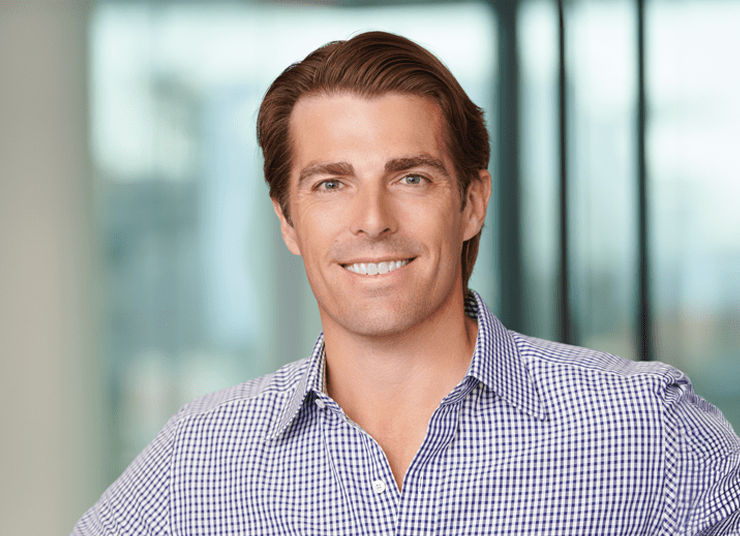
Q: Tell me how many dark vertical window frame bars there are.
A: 3